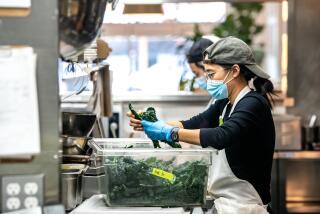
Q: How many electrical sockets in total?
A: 4